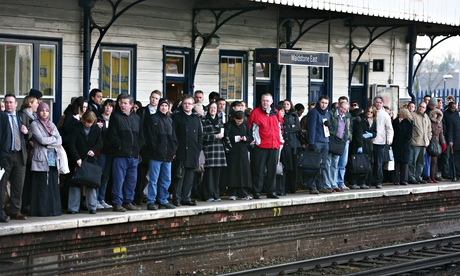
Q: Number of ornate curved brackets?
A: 5